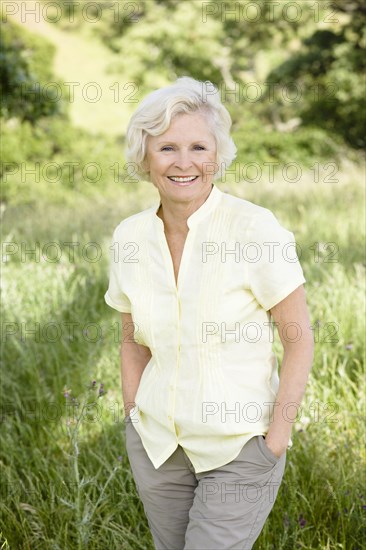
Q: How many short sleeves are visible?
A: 2